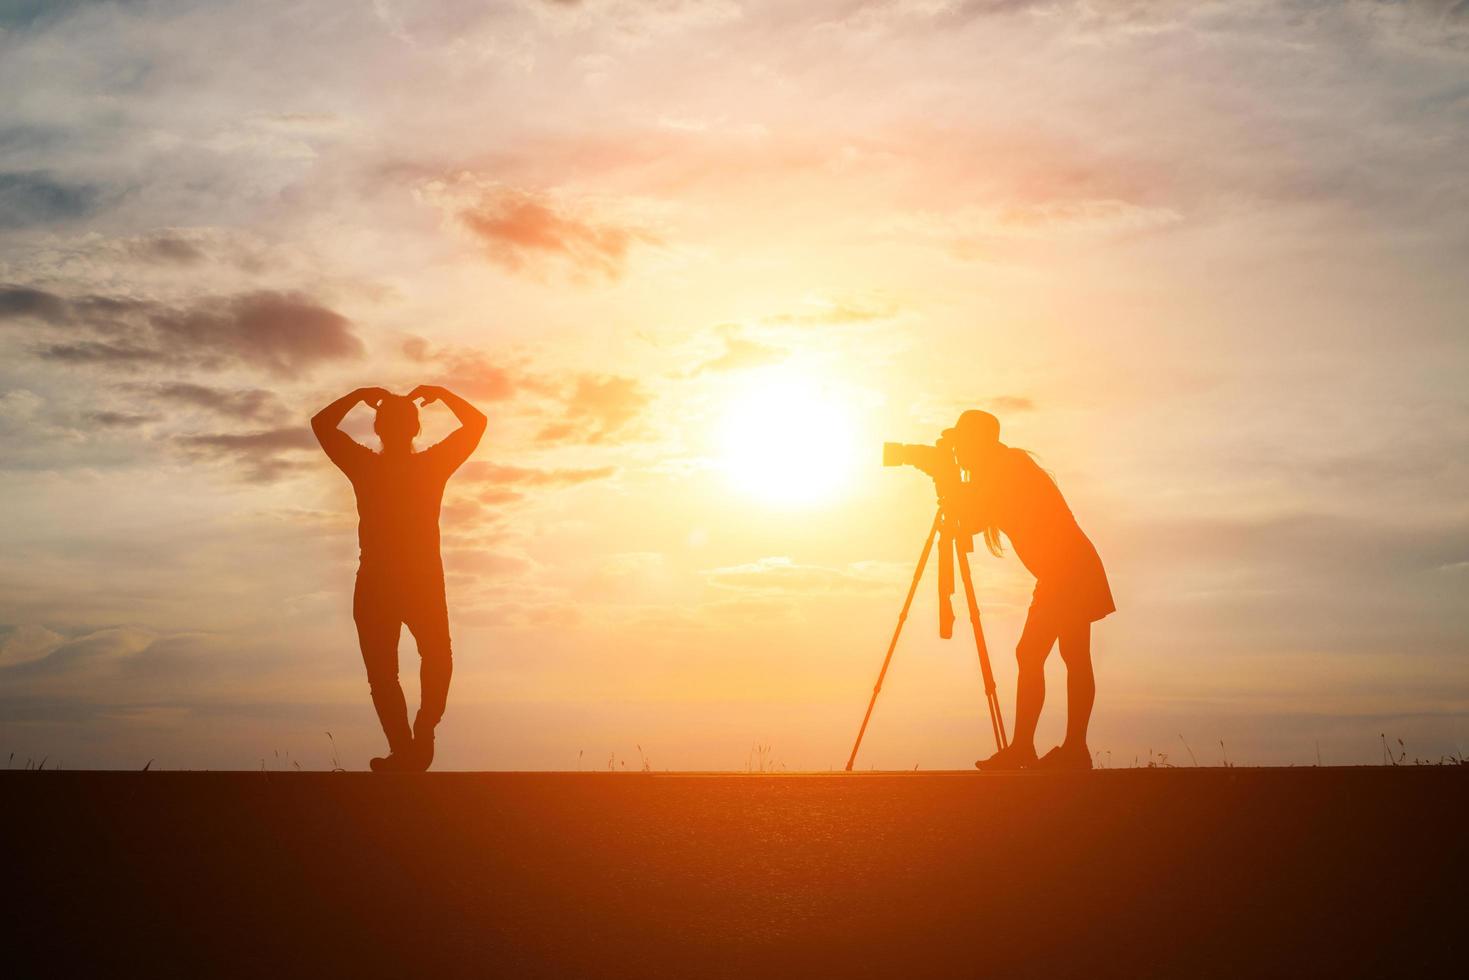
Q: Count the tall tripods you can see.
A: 1